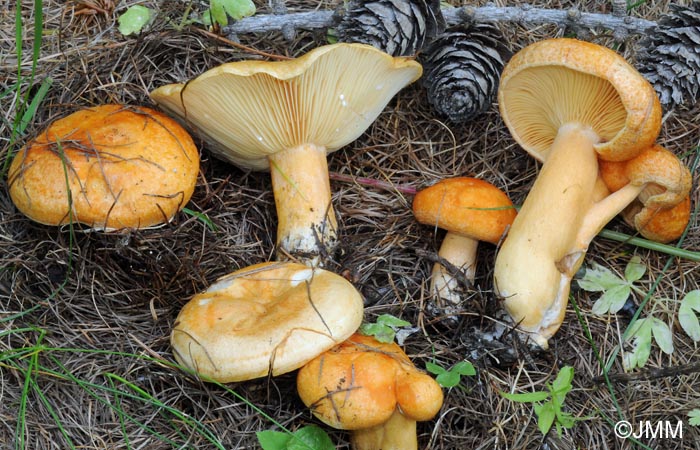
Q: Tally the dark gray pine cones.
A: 3